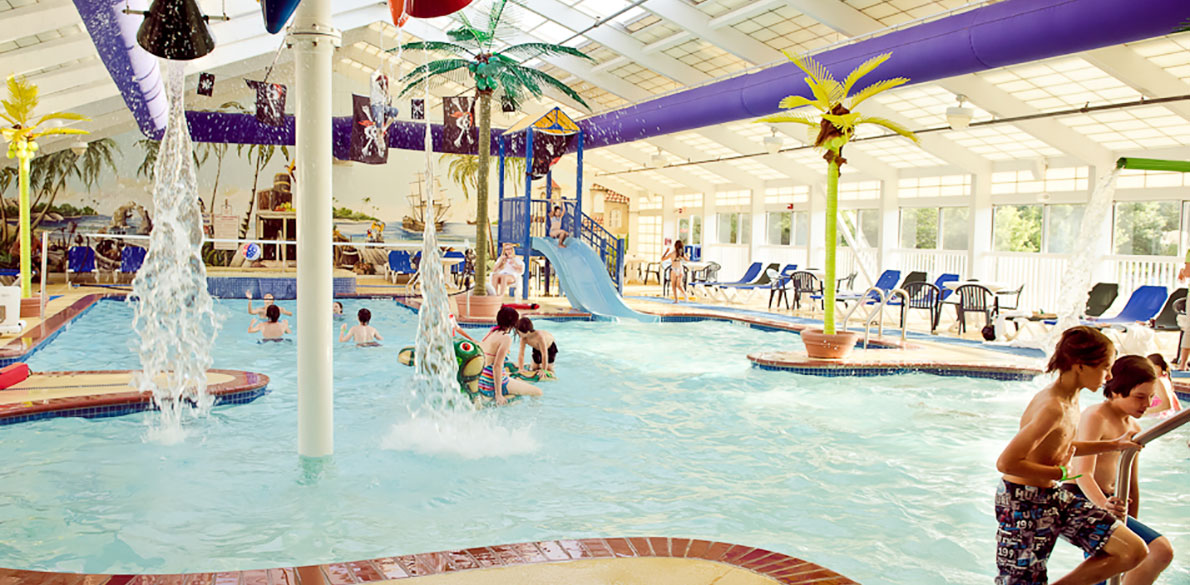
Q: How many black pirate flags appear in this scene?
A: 7